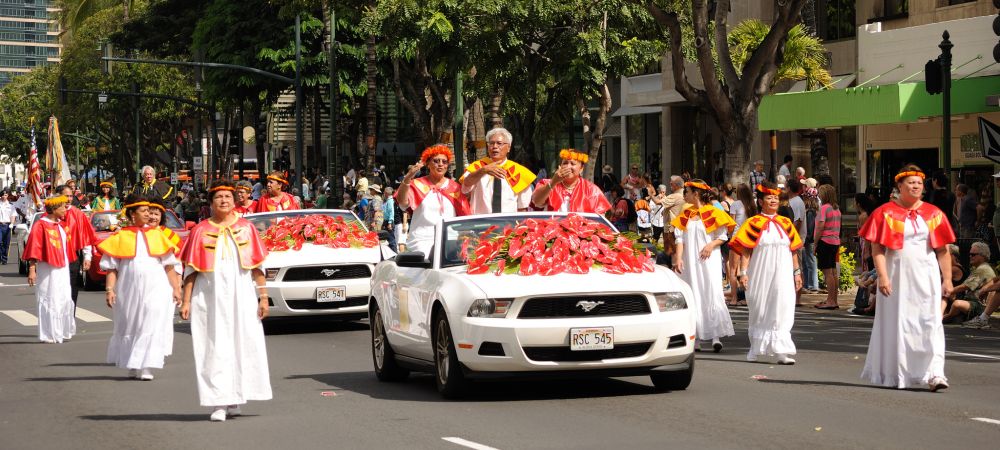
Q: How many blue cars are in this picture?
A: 0